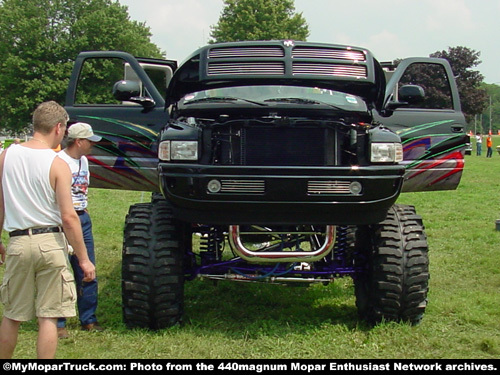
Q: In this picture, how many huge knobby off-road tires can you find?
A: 2